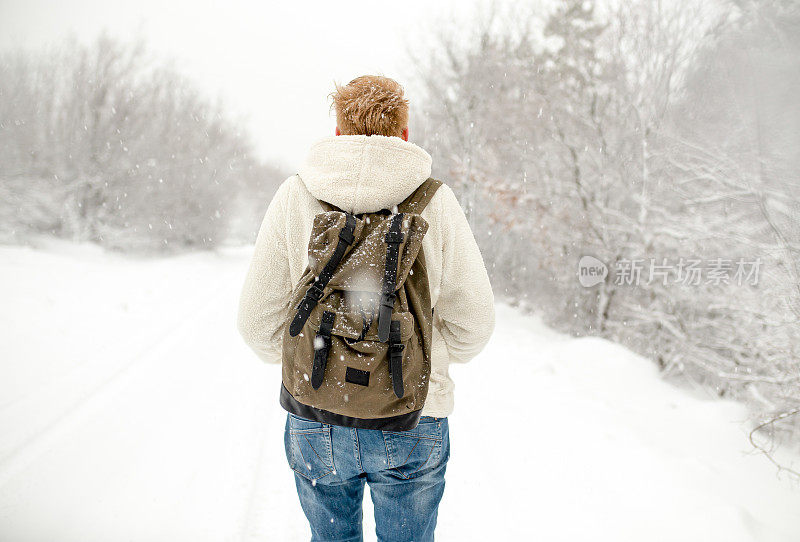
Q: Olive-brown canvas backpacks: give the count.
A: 1